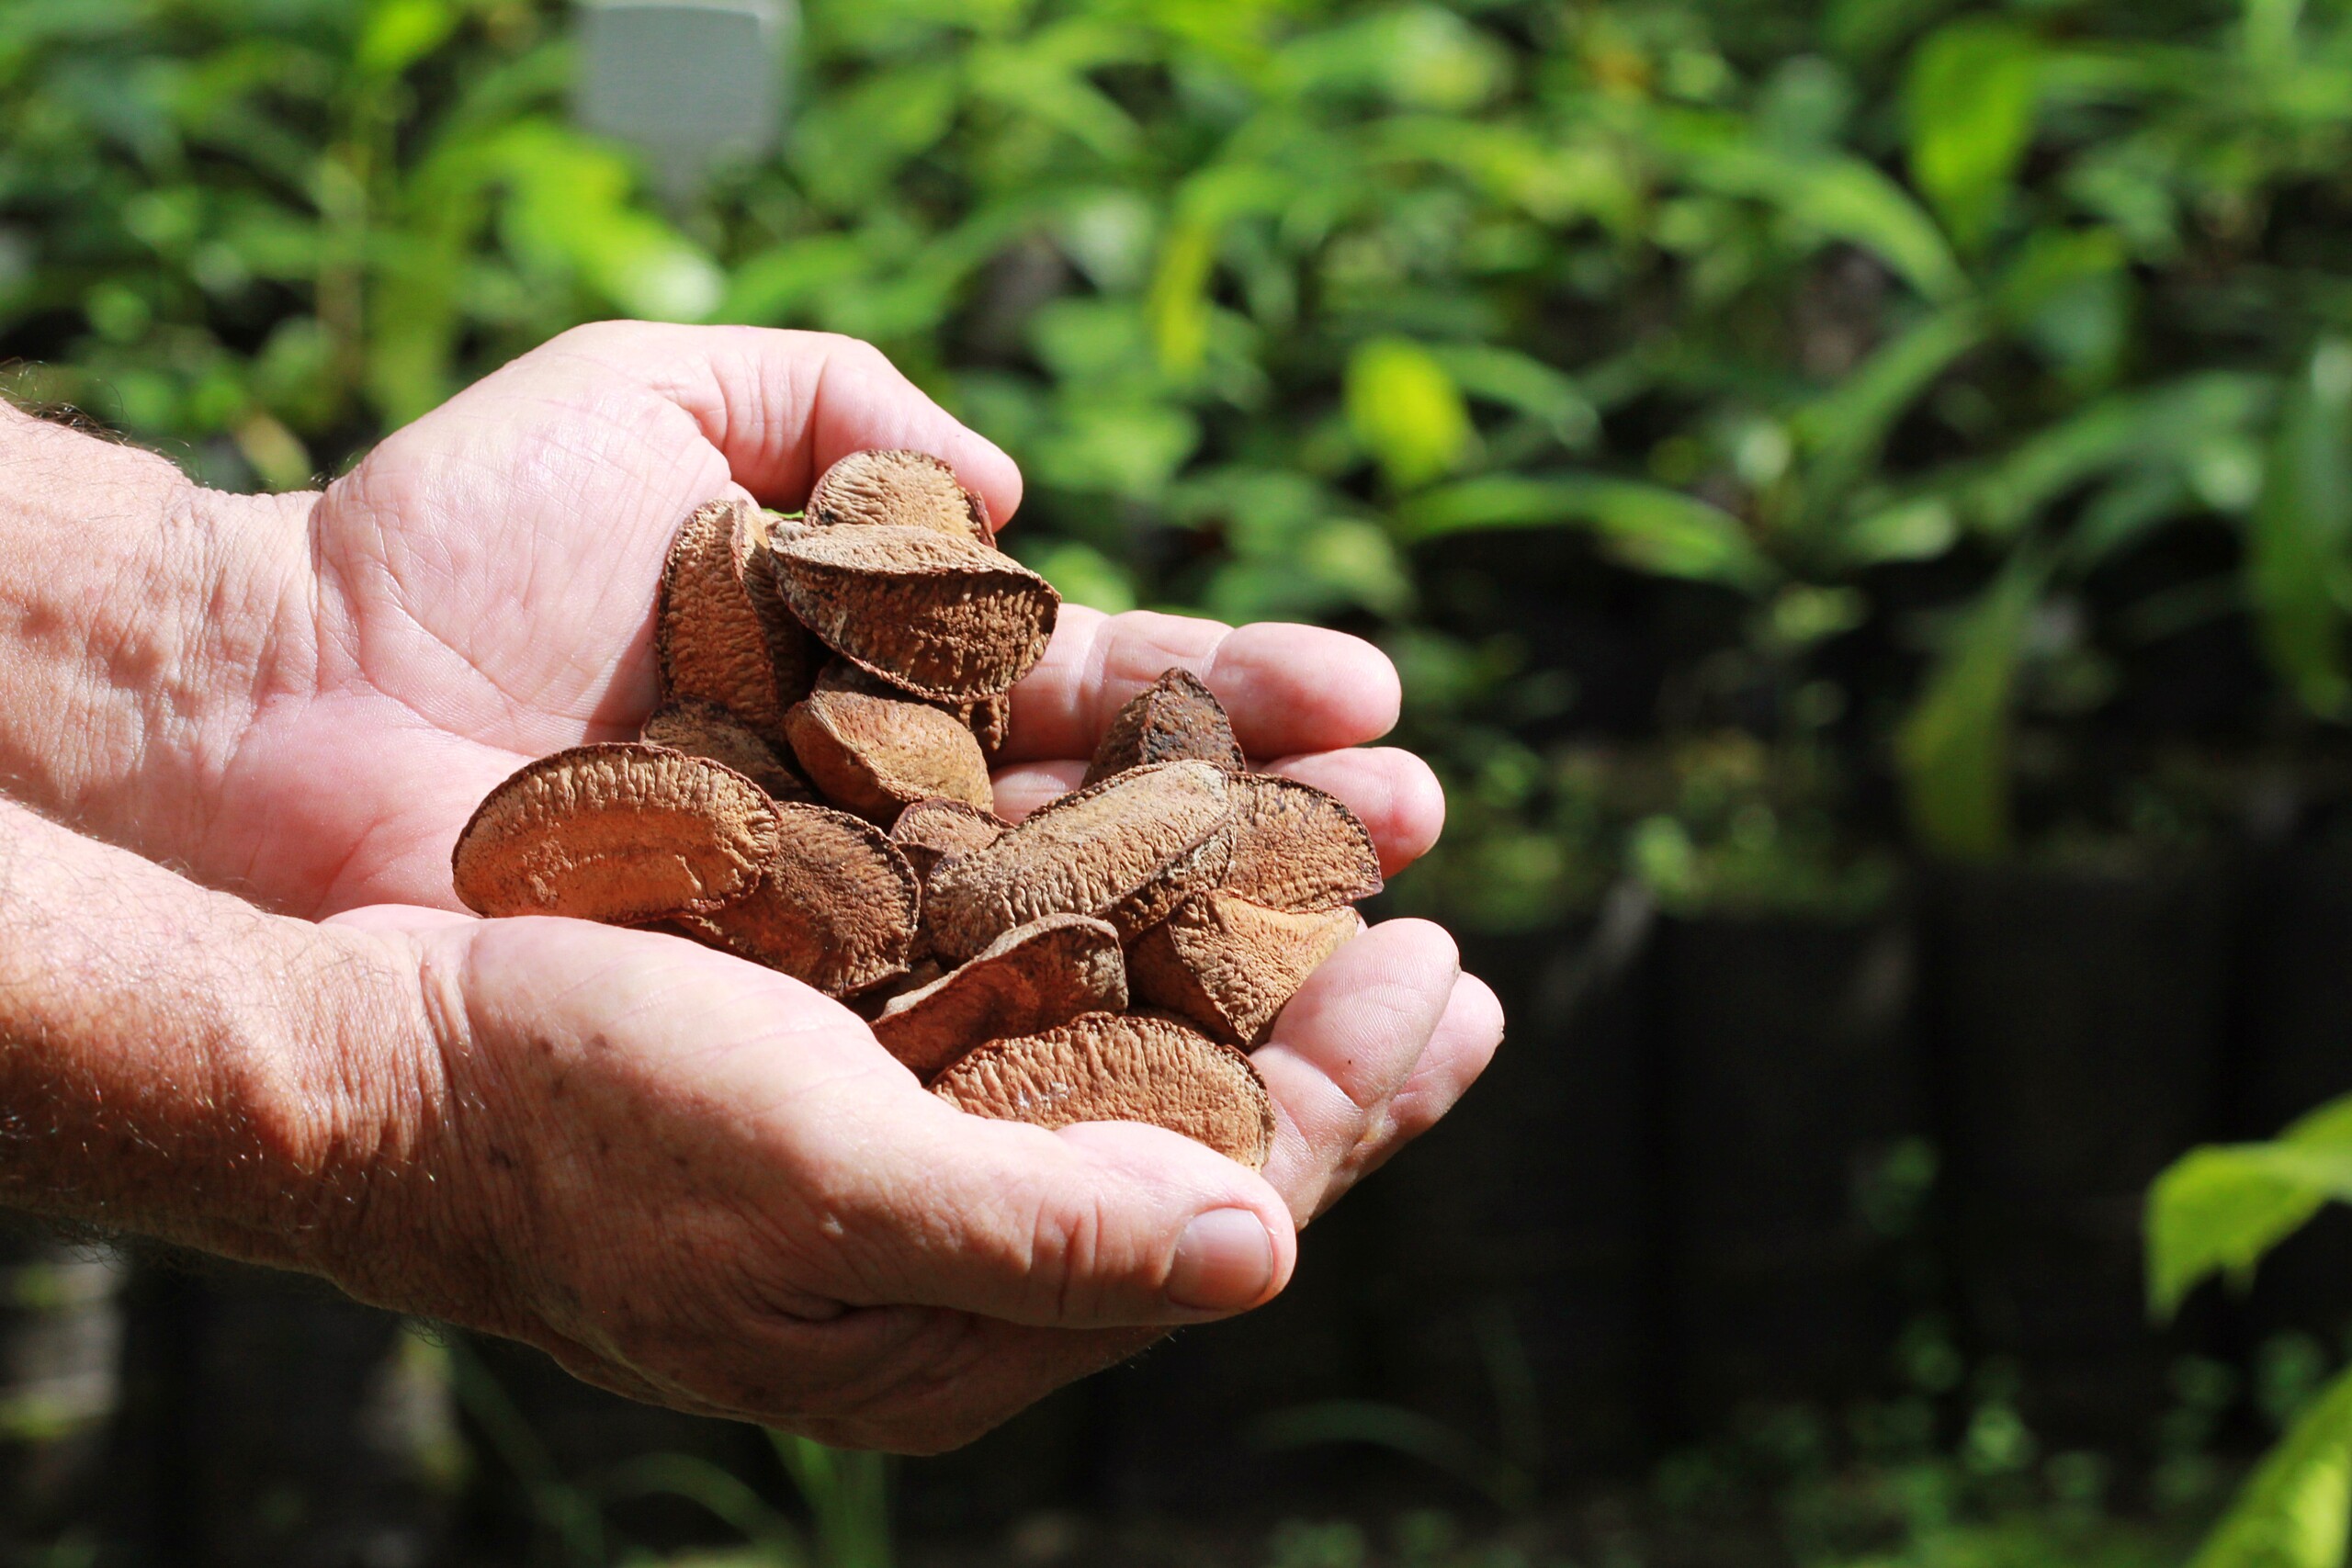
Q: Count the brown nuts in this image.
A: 14